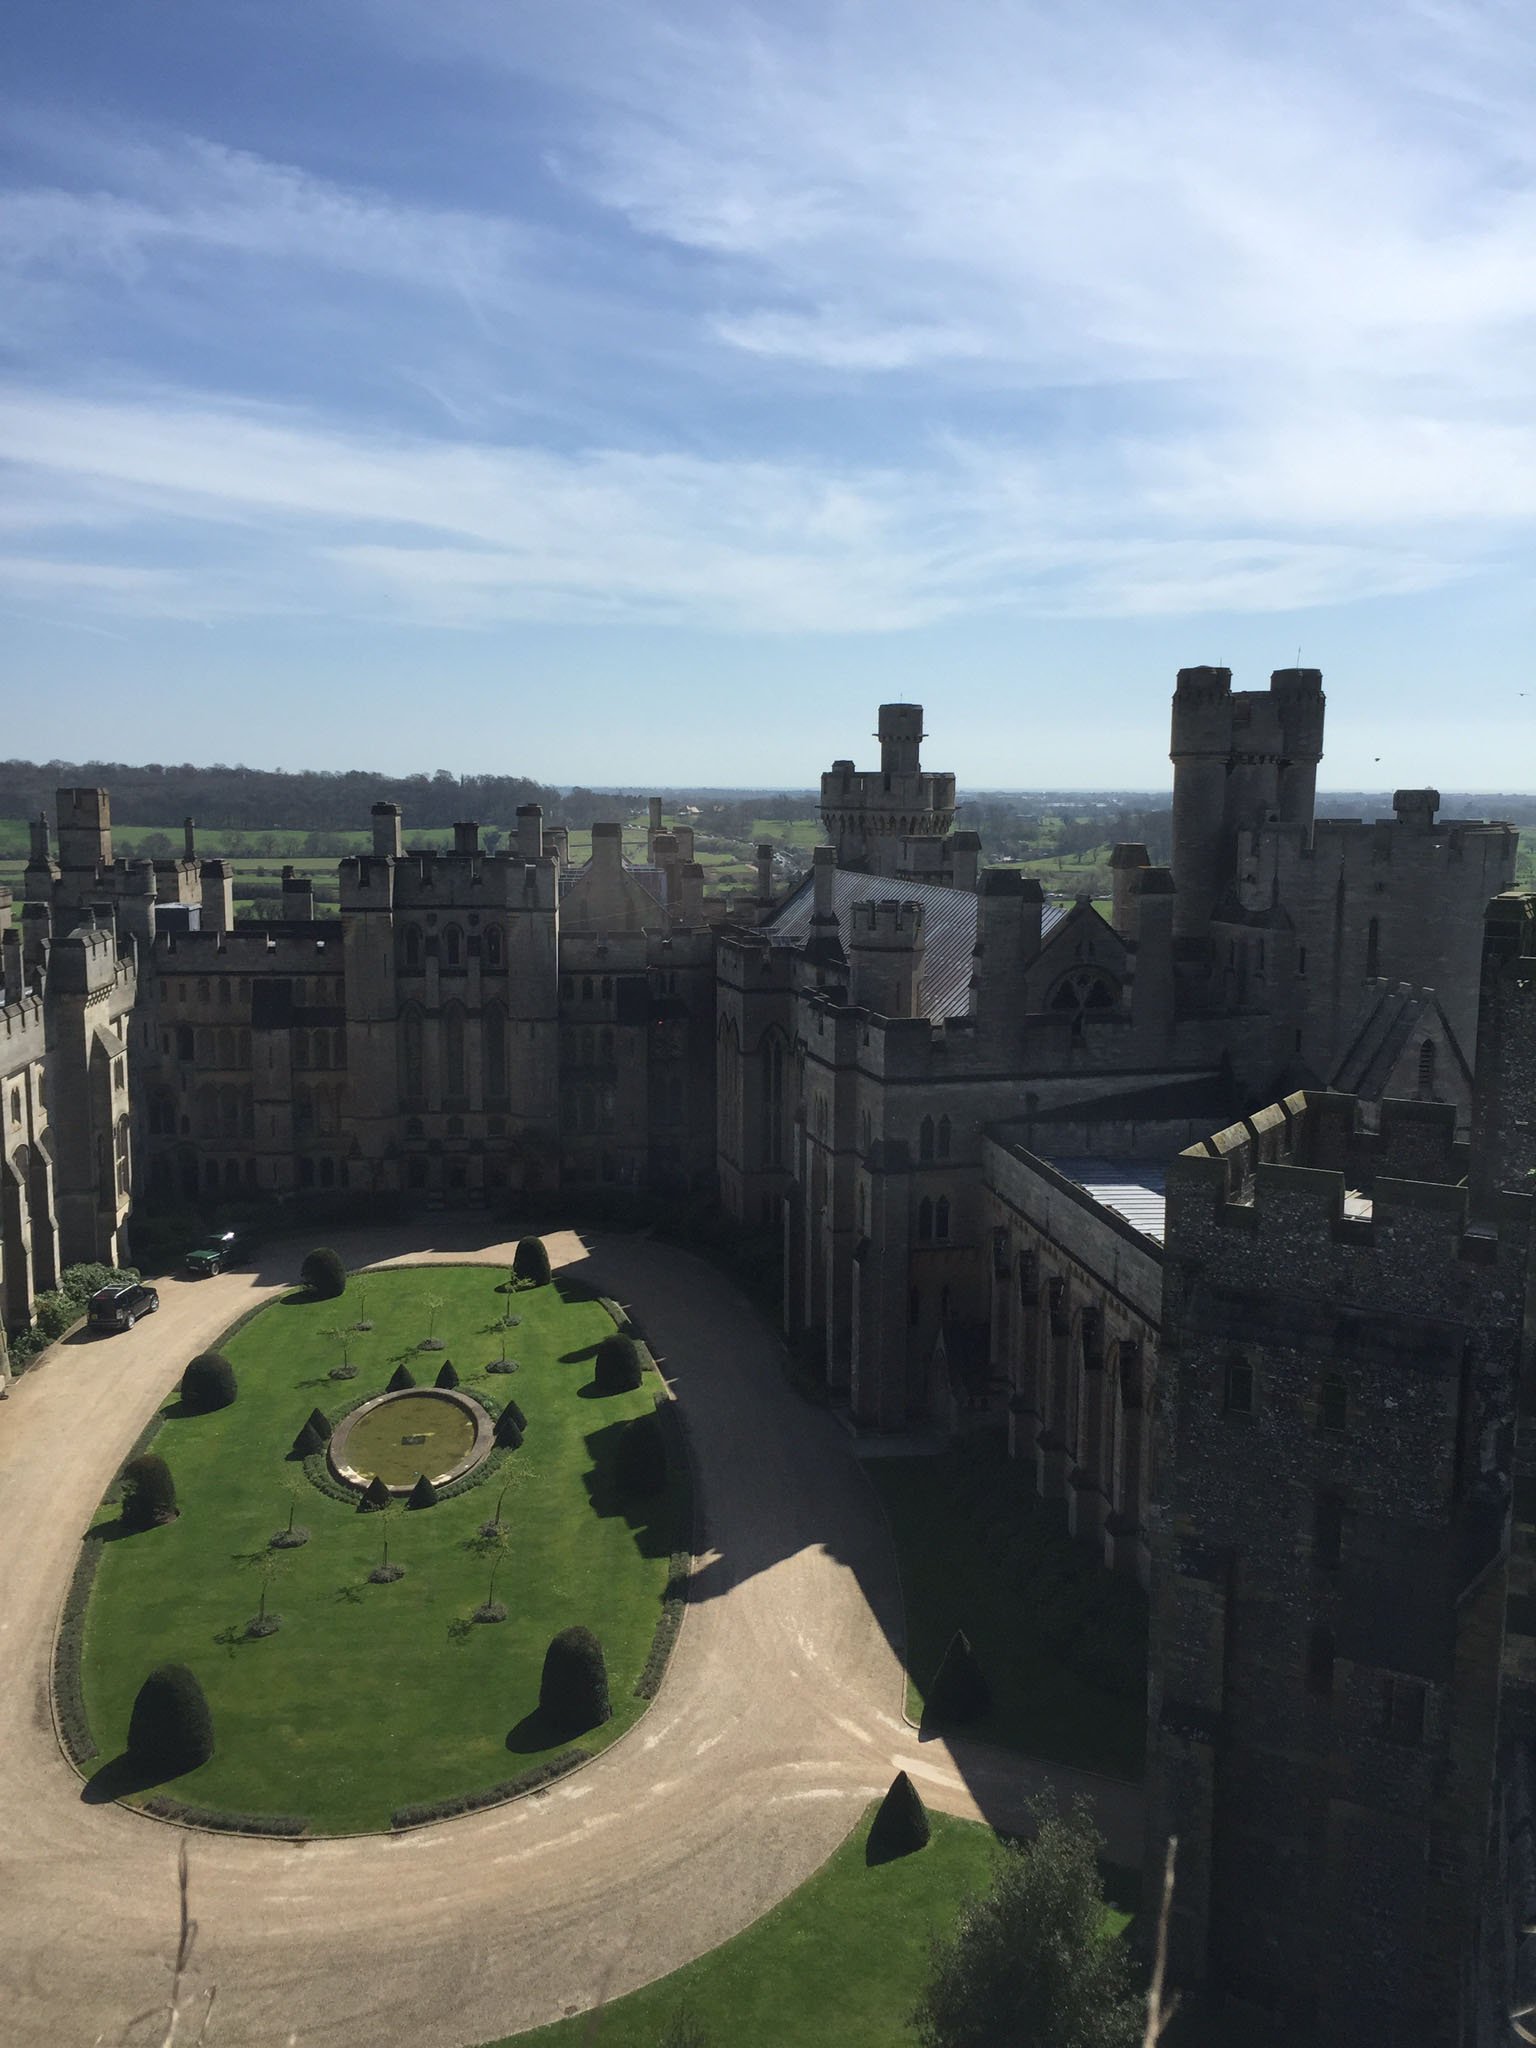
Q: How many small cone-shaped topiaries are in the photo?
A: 8